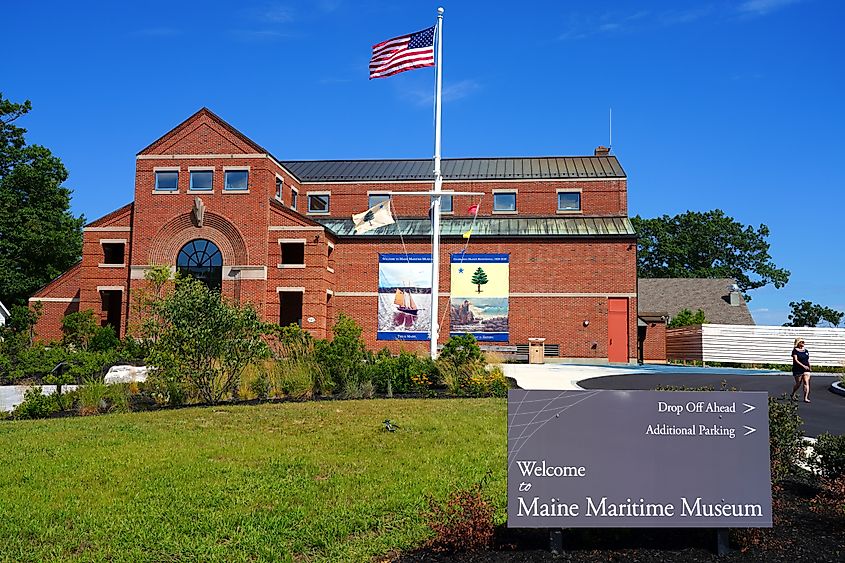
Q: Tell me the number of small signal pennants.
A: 2